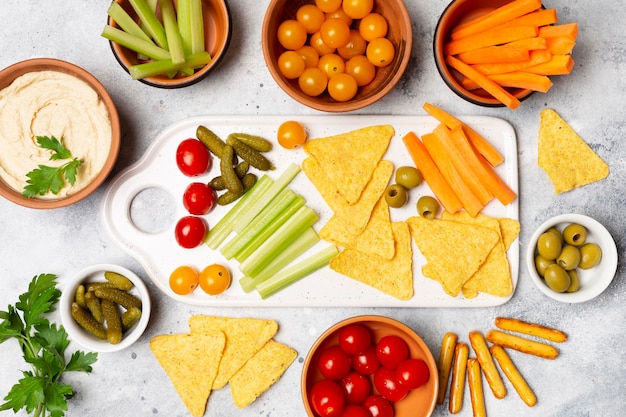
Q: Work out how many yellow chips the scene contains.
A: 11